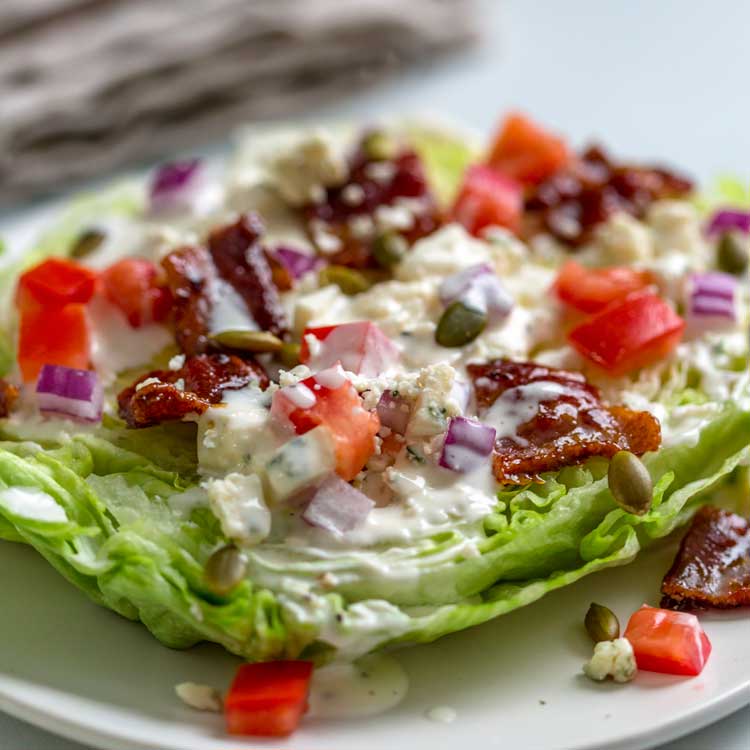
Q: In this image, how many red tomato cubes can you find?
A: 11